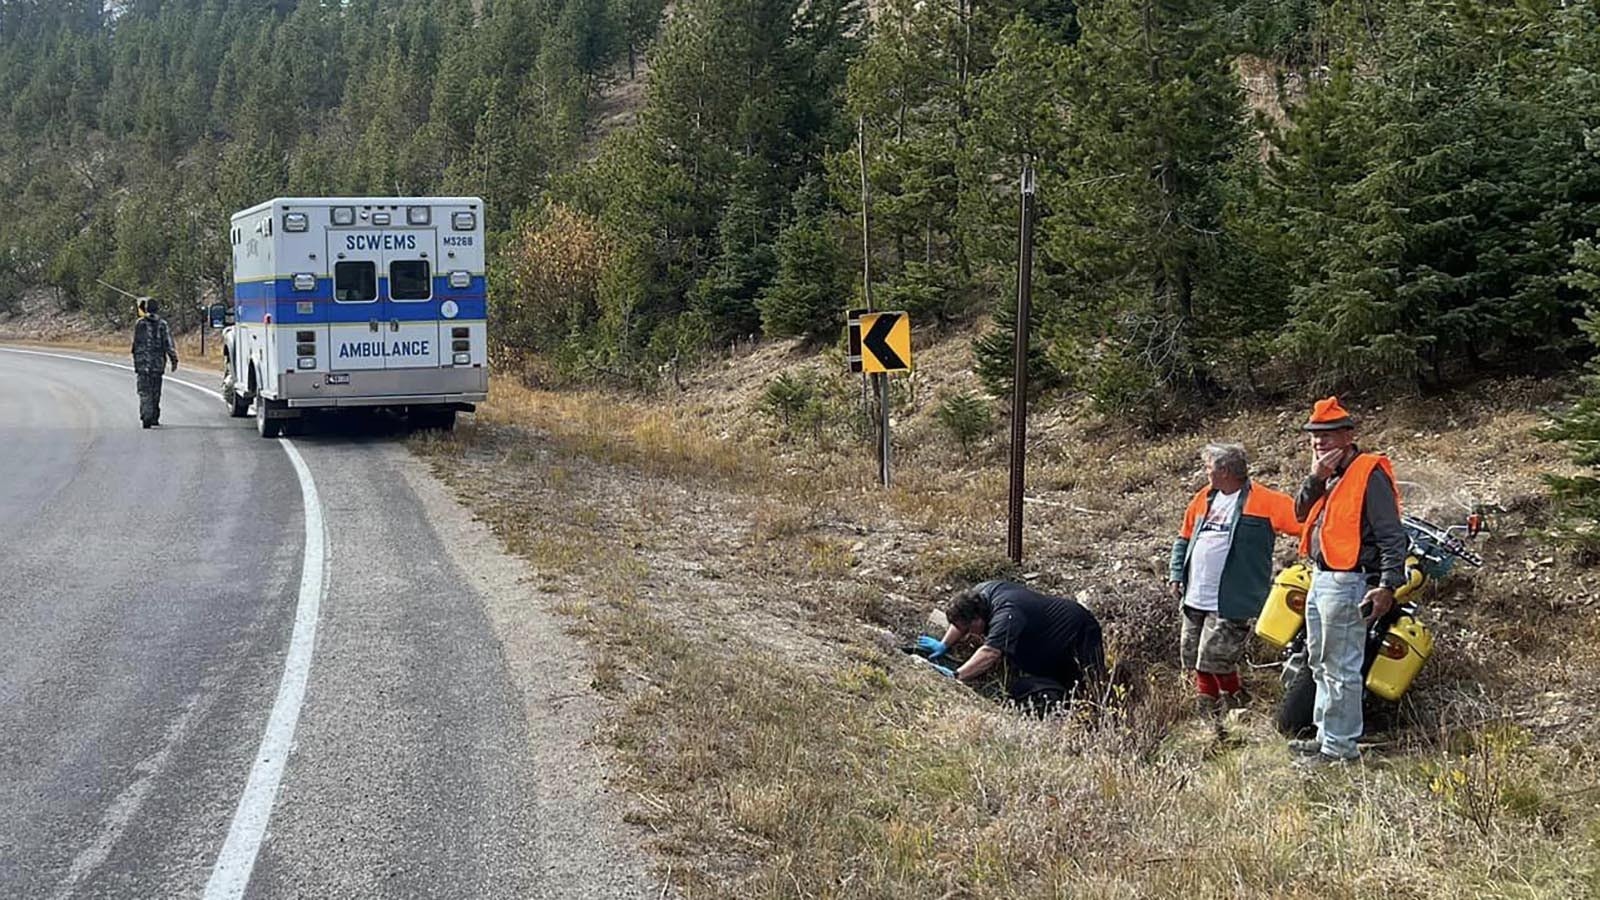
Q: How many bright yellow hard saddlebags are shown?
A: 2